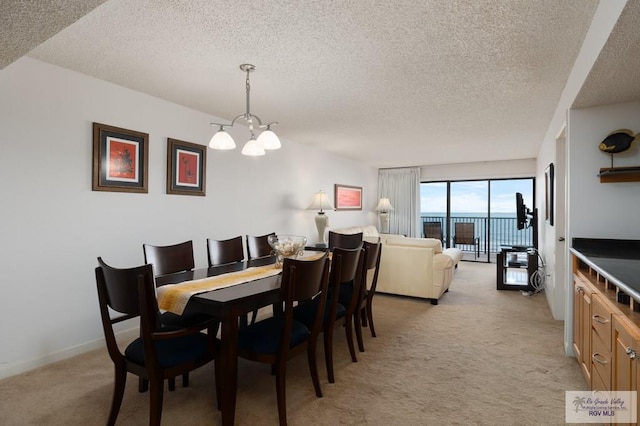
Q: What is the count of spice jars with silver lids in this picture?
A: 0